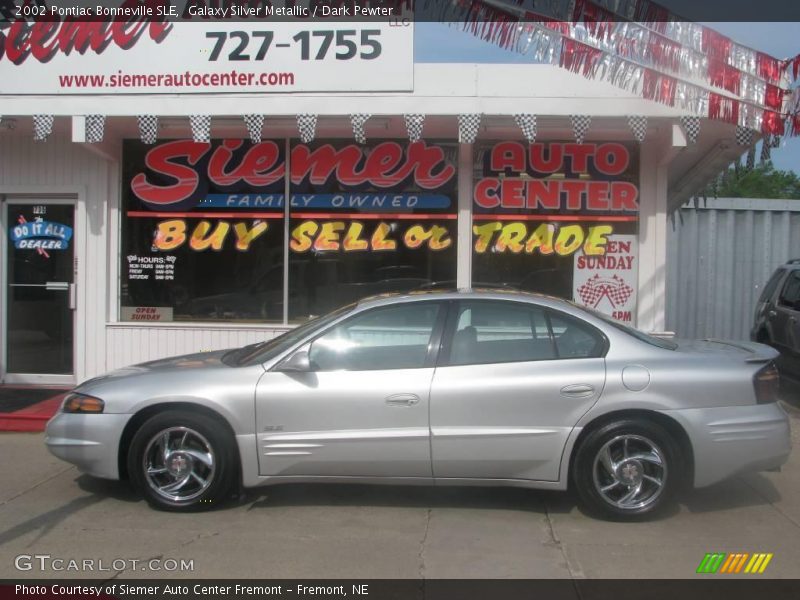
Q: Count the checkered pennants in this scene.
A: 14